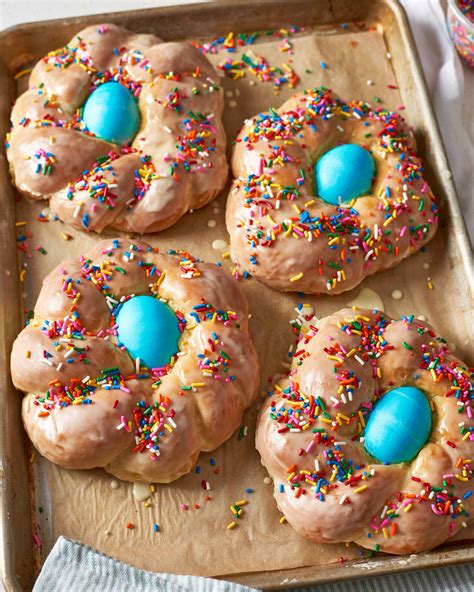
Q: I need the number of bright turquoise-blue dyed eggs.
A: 4